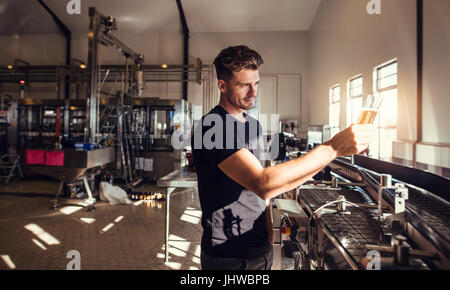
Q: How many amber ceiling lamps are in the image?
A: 3